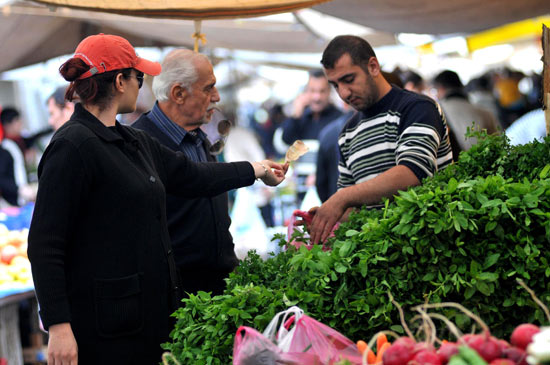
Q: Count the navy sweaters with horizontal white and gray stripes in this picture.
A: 1